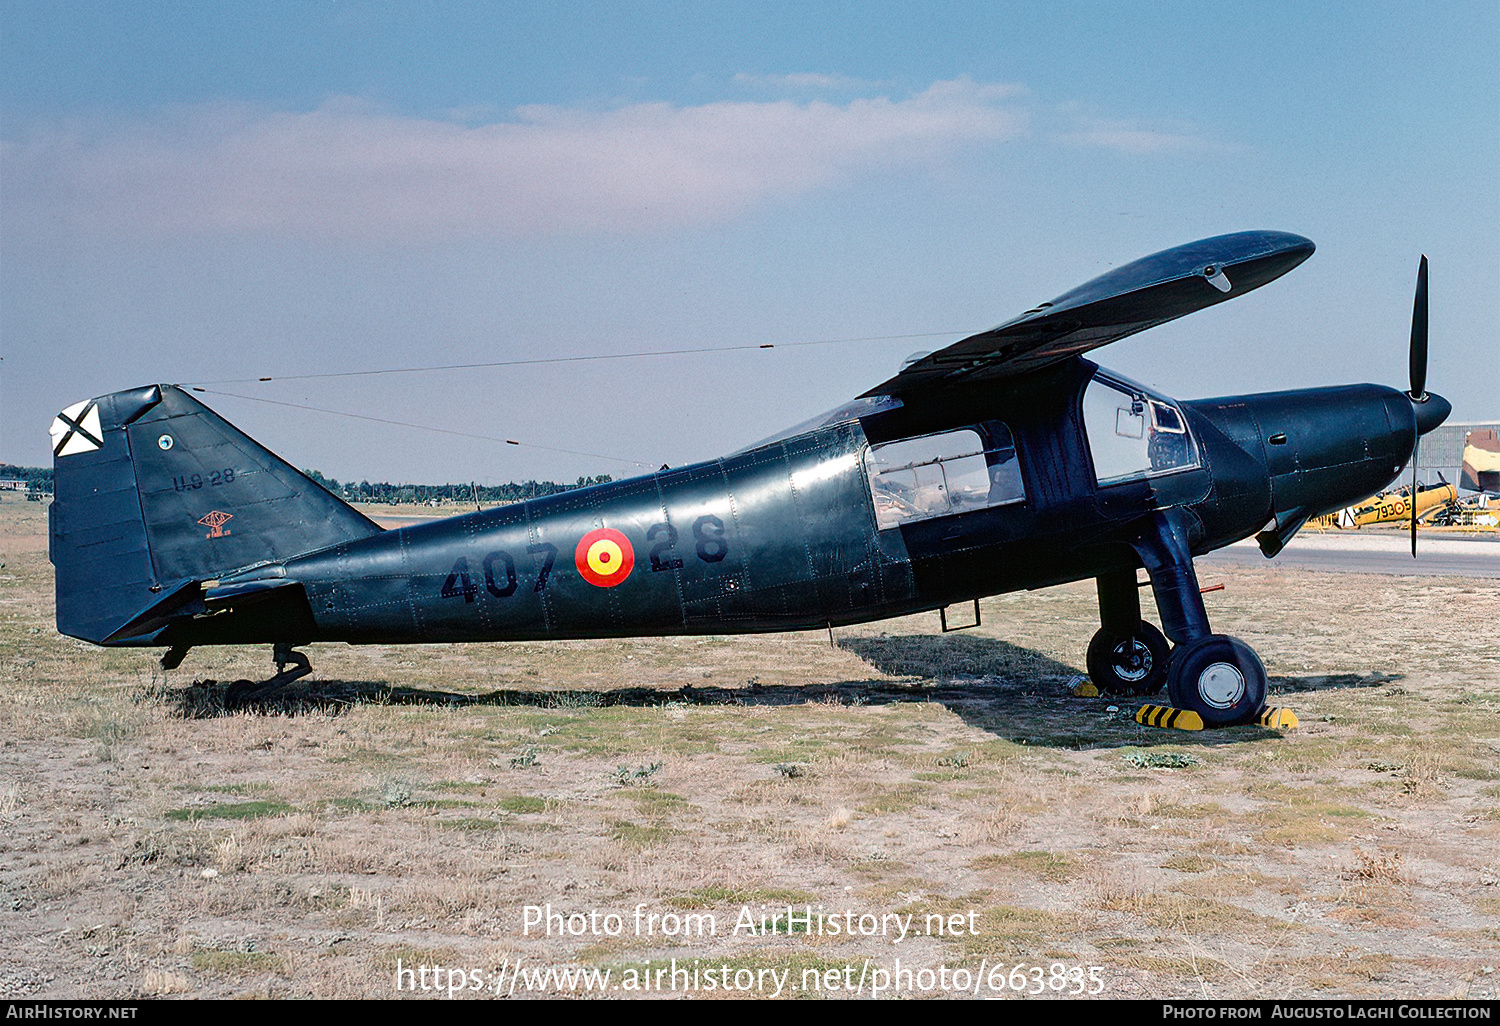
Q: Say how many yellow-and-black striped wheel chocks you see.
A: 3